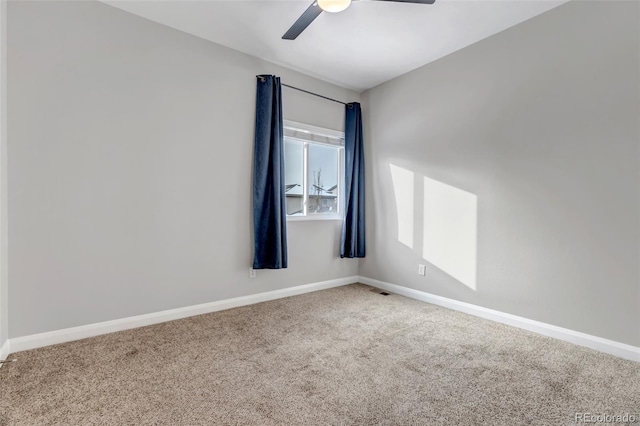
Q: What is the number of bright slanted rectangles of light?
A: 2